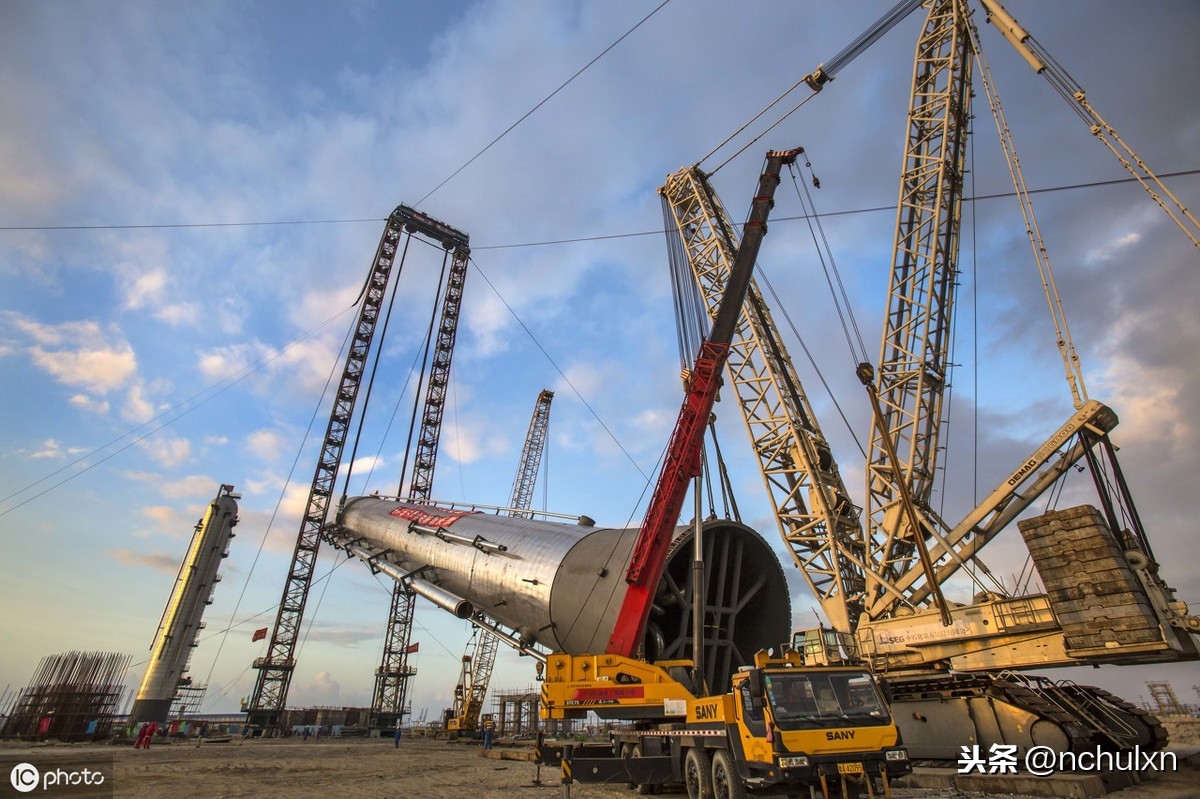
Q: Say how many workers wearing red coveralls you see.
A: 2